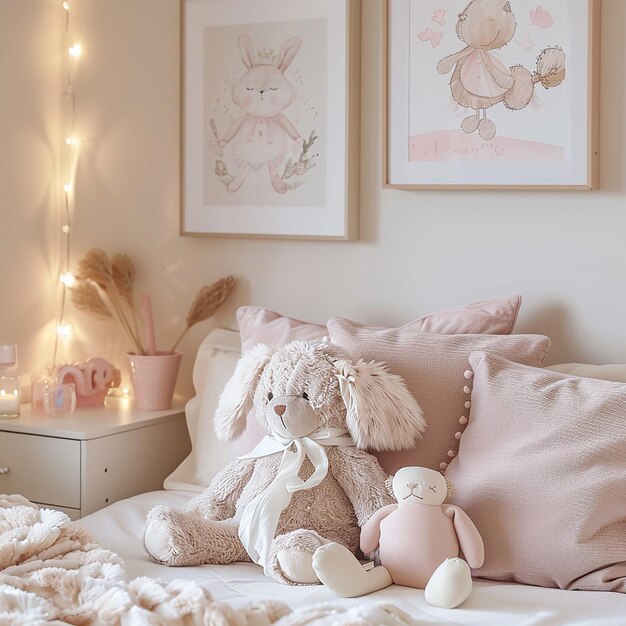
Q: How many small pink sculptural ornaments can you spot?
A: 1